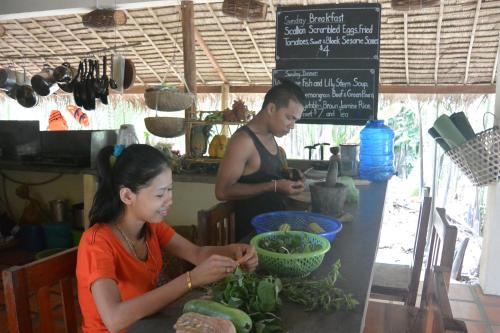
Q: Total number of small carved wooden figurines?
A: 0